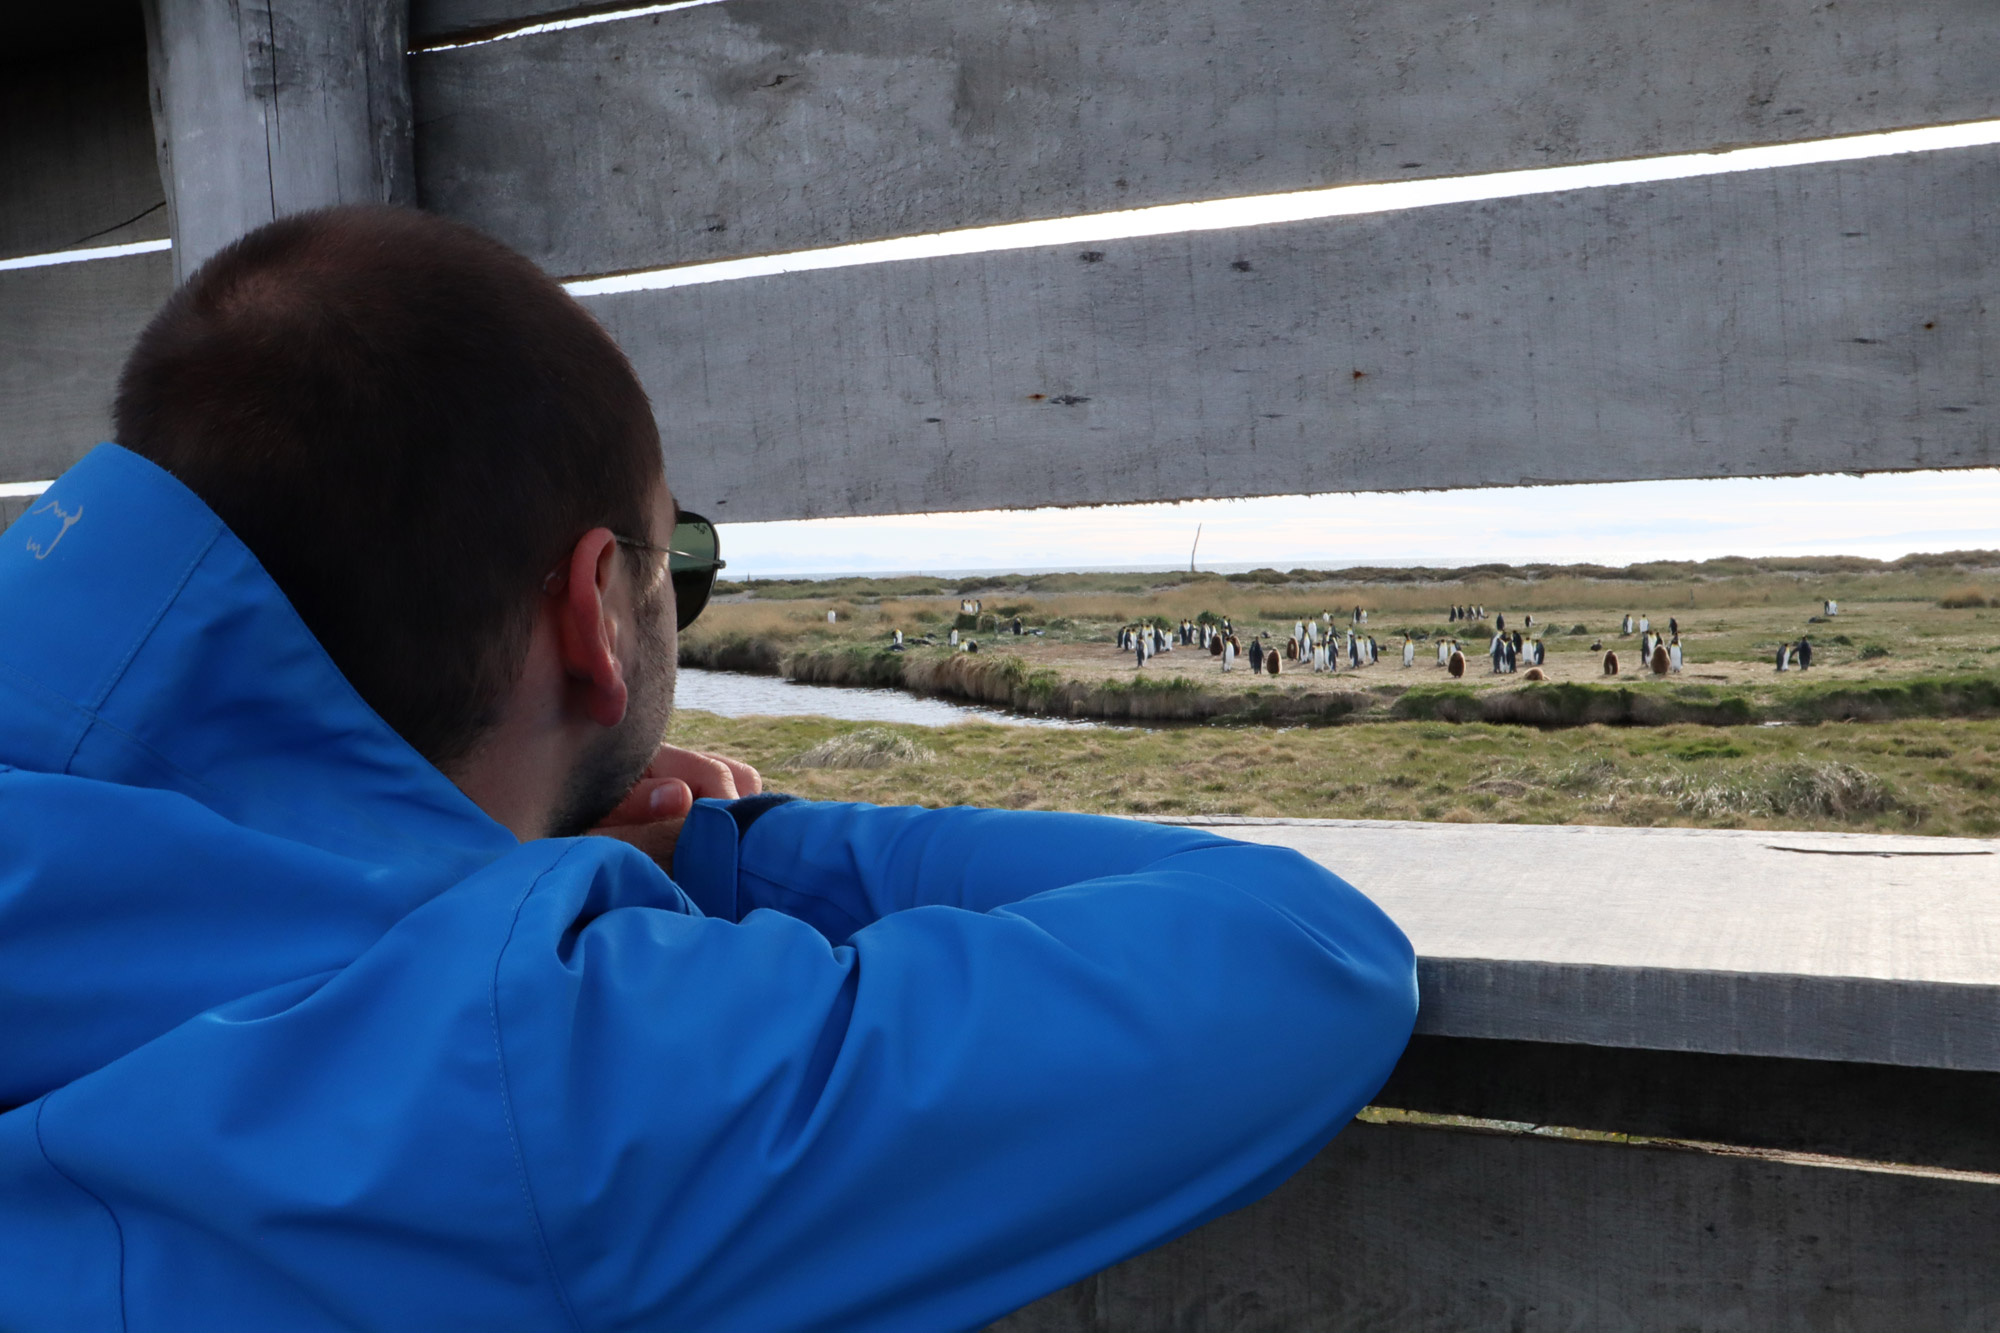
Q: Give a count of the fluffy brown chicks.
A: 8